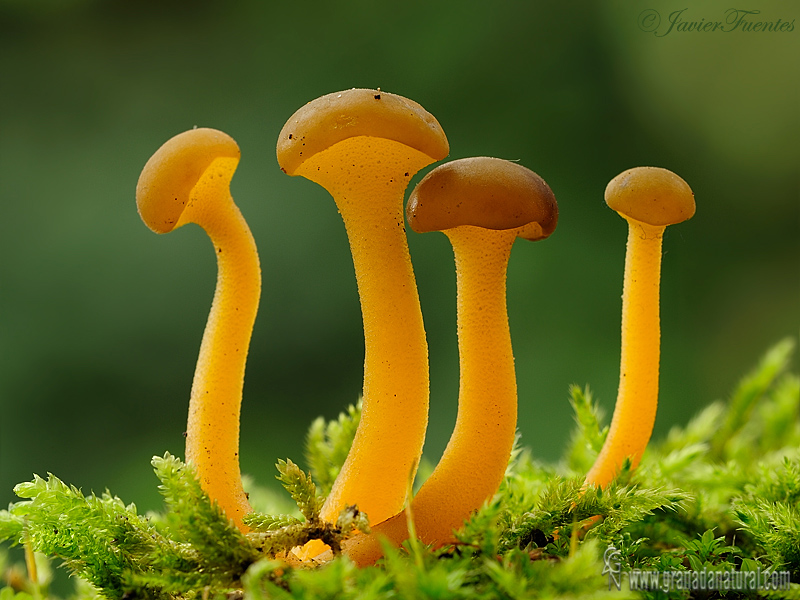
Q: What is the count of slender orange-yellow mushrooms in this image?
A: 4